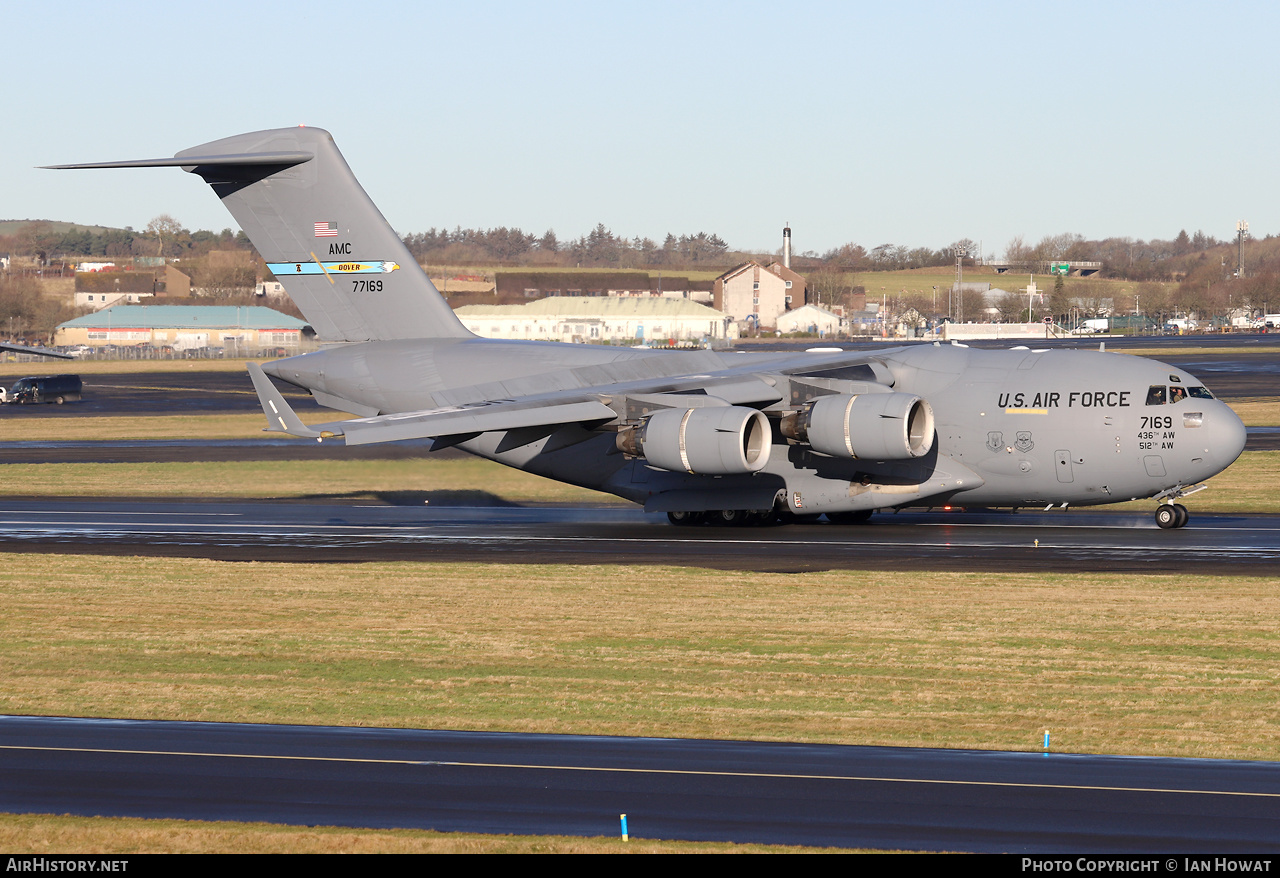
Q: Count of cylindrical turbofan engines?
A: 2